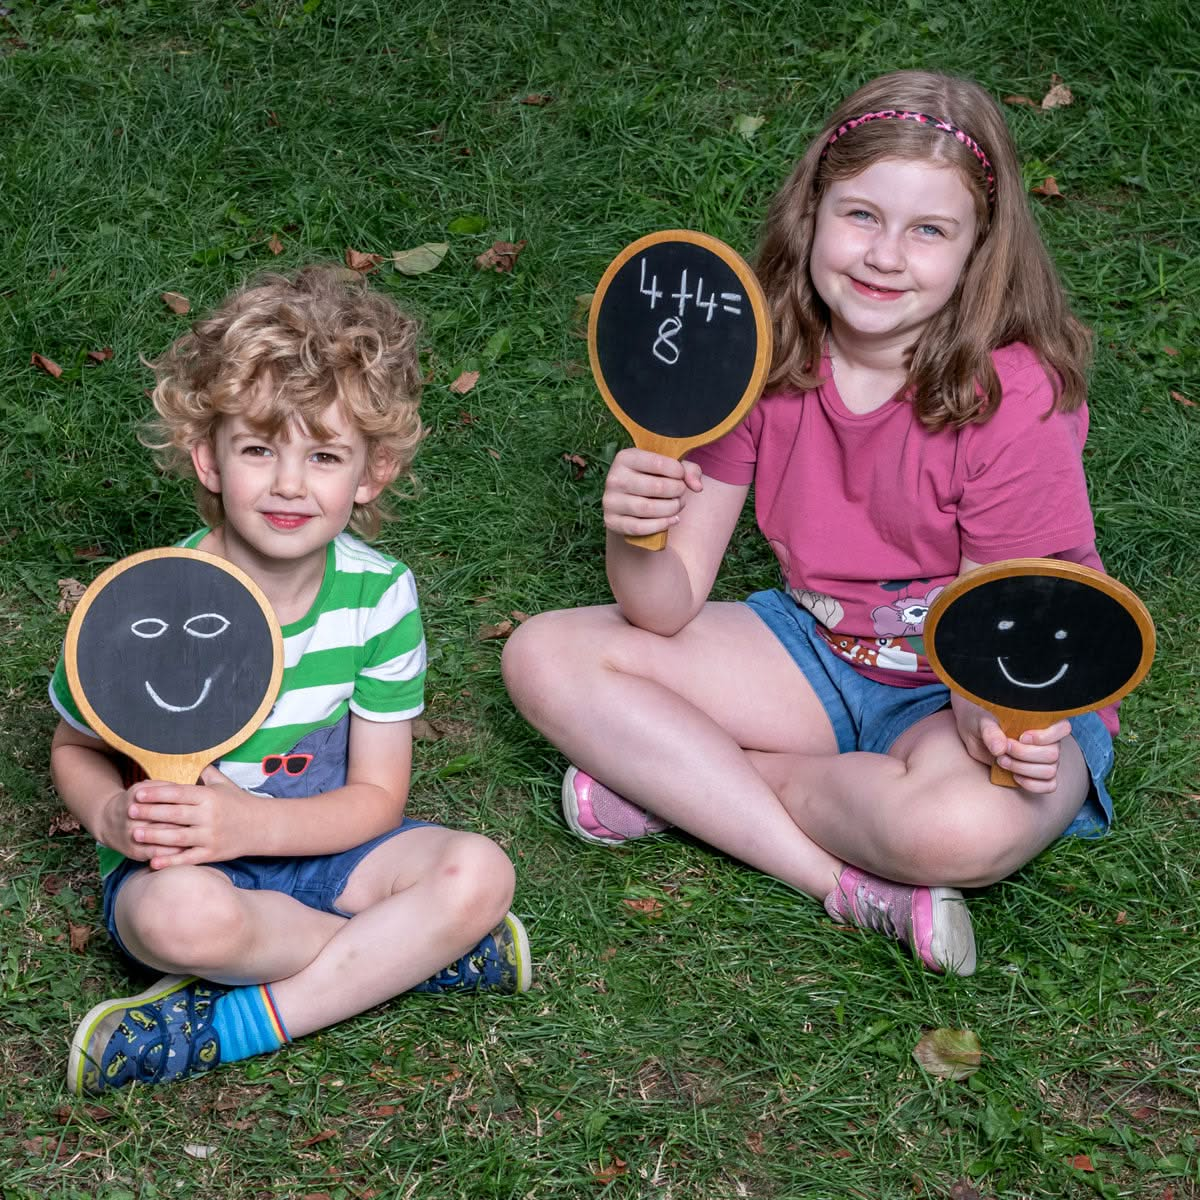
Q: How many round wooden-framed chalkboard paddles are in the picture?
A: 3